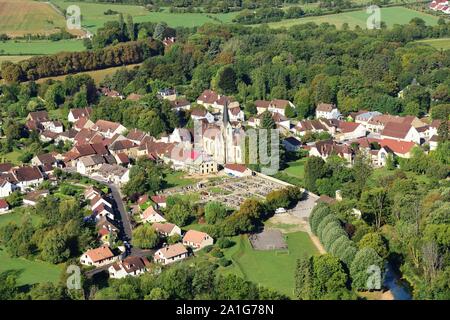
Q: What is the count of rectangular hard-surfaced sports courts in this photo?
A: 1